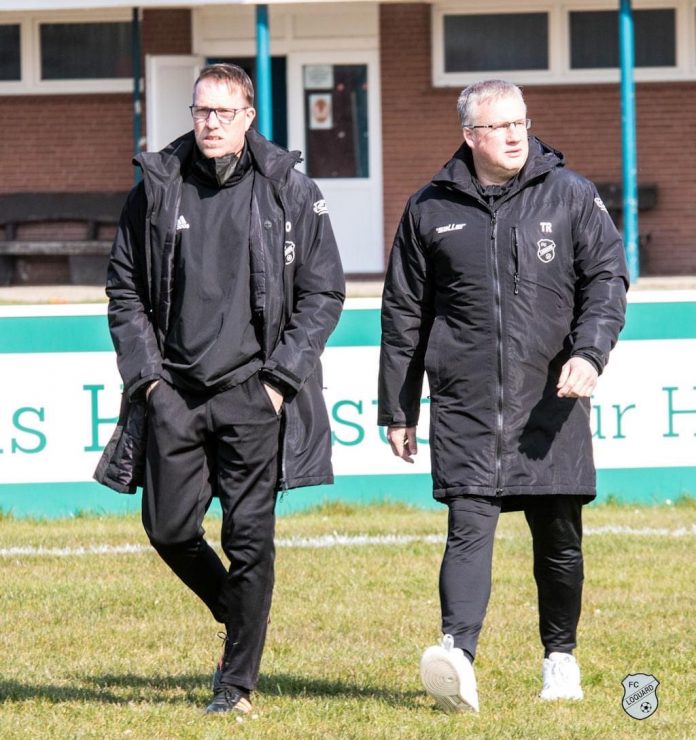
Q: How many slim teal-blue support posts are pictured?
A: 3